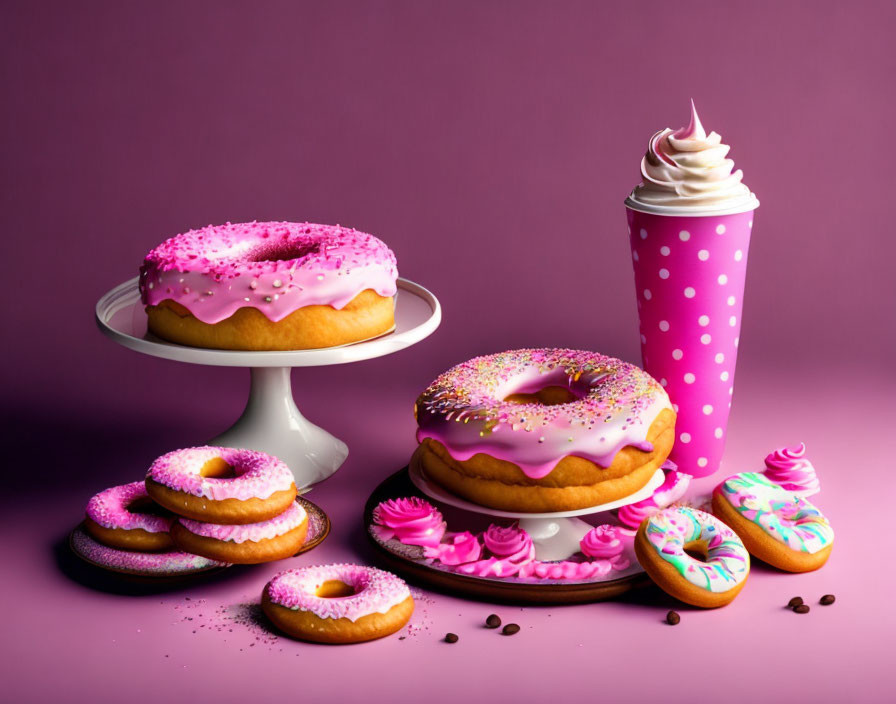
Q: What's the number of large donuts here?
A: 2